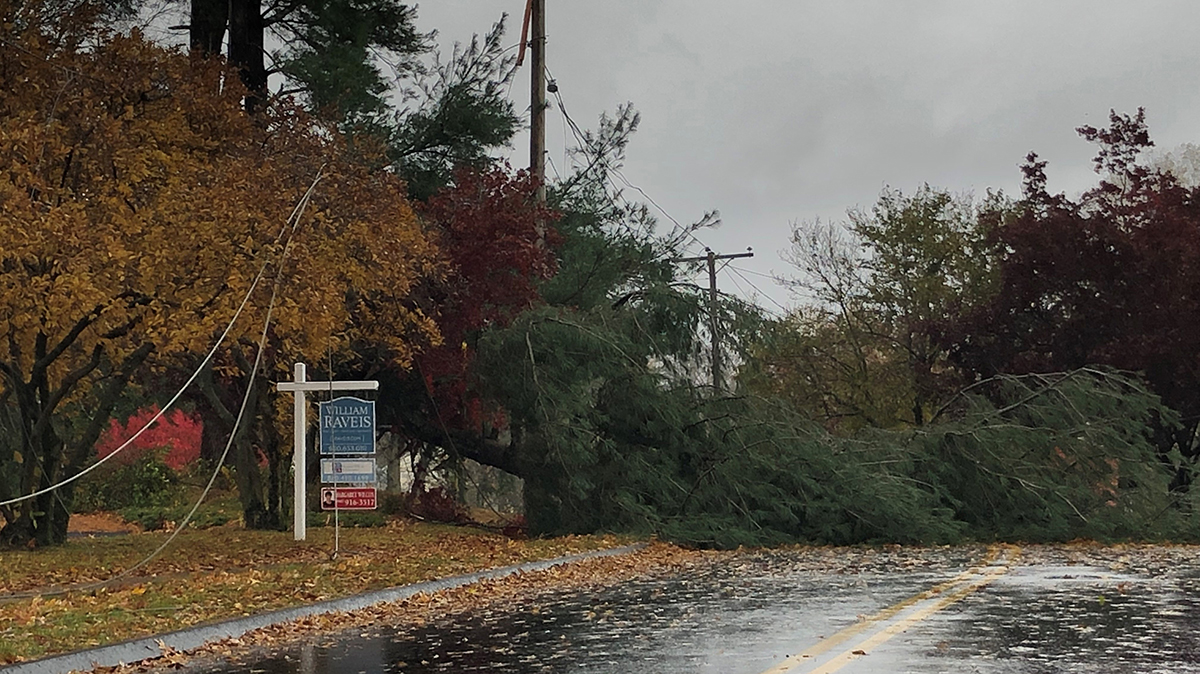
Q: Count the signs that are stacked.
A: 3